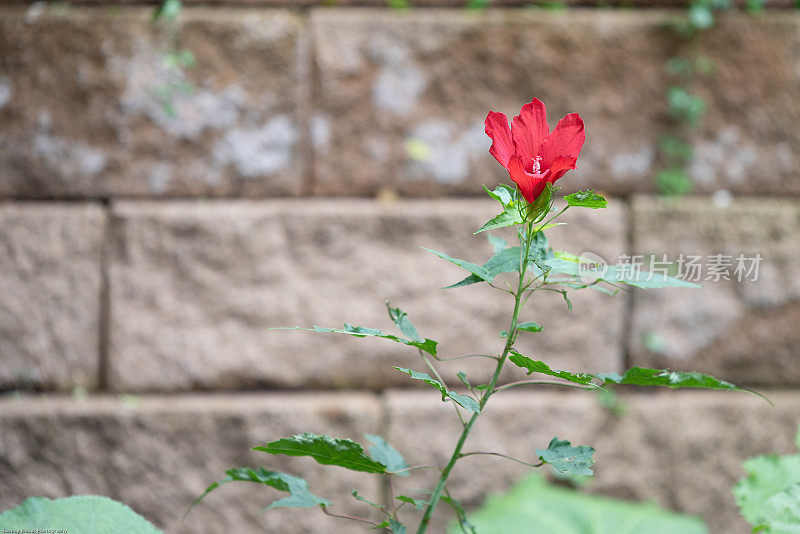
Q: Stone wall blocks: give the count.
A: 7